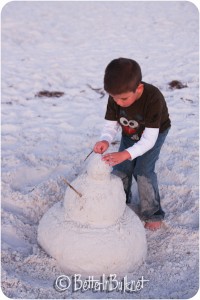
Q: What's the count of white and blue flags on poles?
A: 0